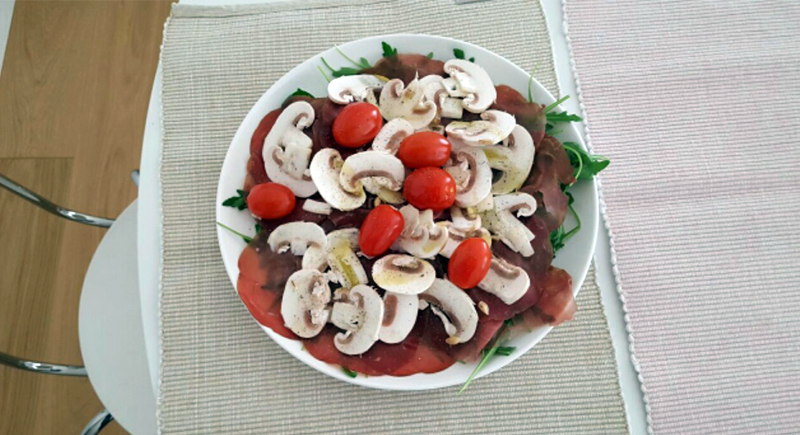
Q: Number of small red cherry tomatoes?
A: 6